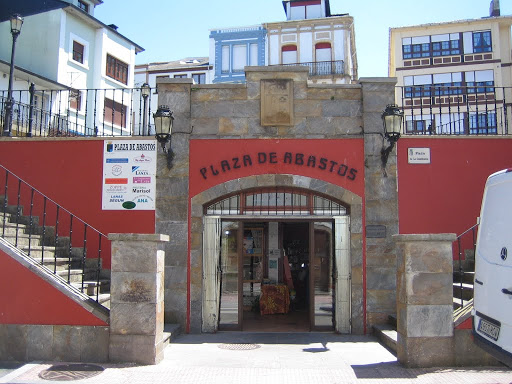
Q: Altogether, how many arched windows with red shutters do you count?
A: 2